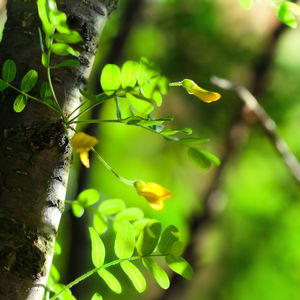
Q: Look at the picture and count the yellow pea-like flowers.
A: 3